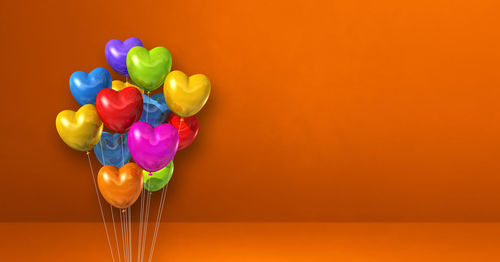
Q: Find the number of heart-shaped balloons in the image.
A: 13